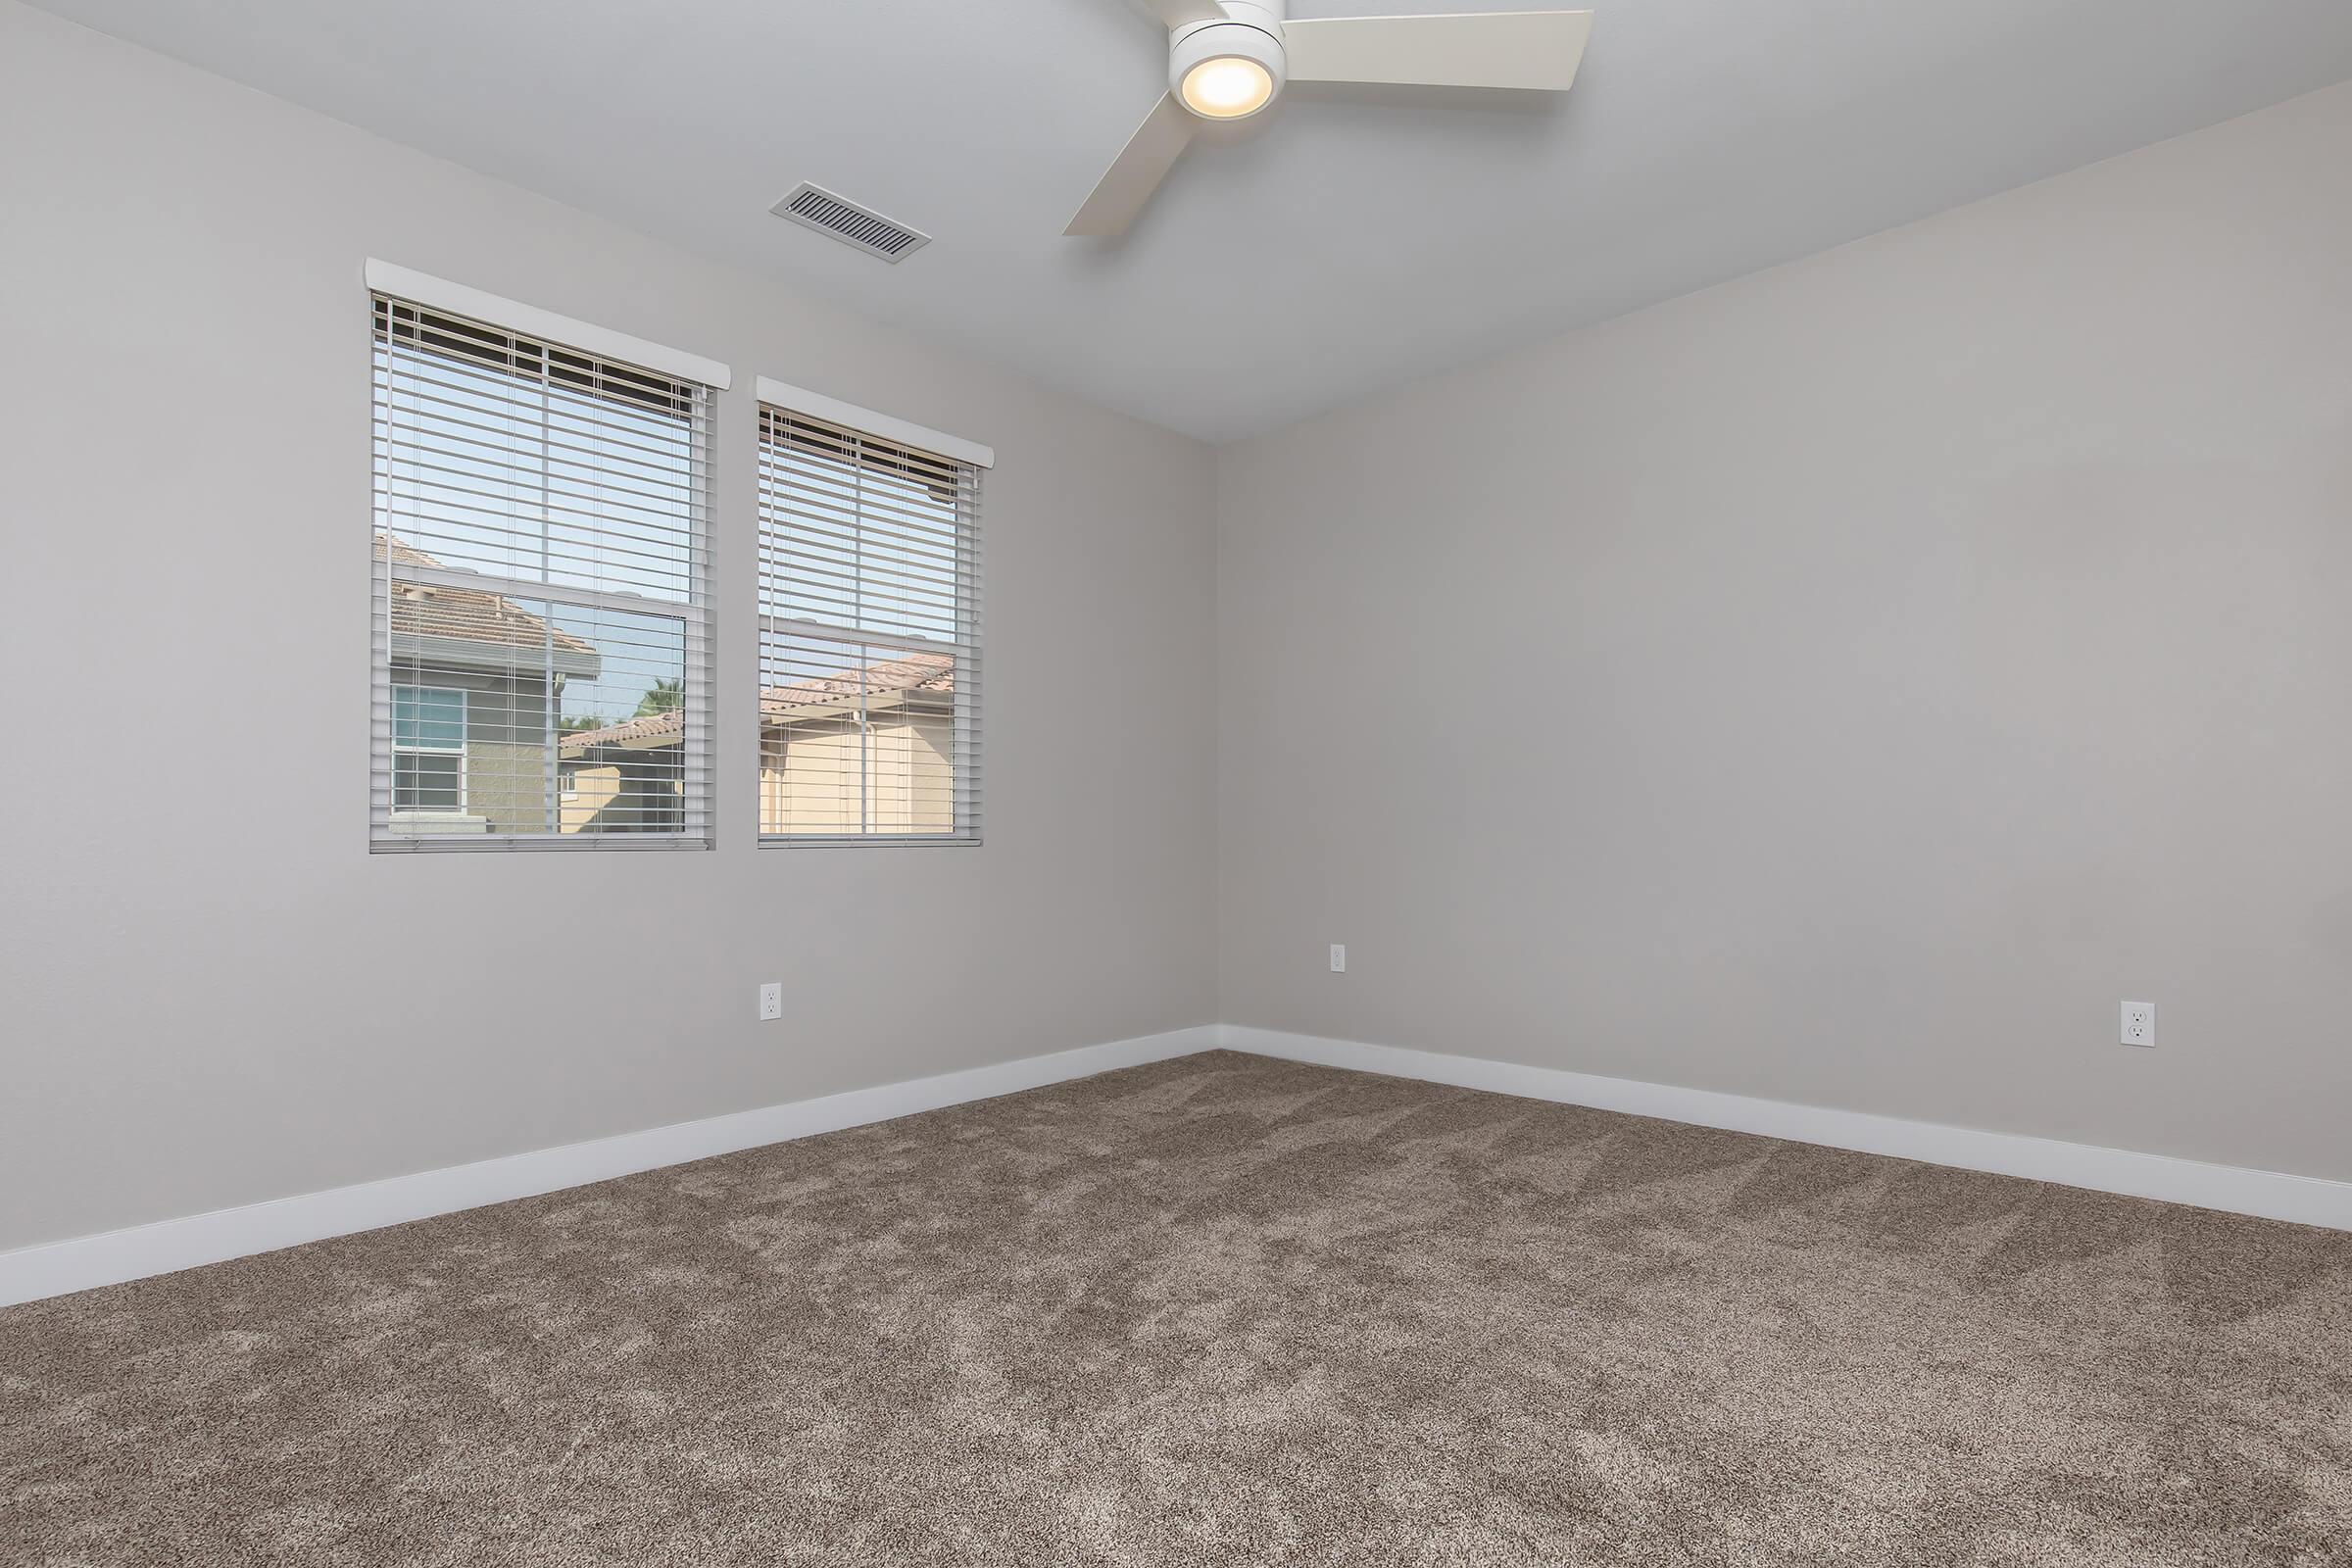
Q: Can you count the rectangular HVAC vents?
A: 1